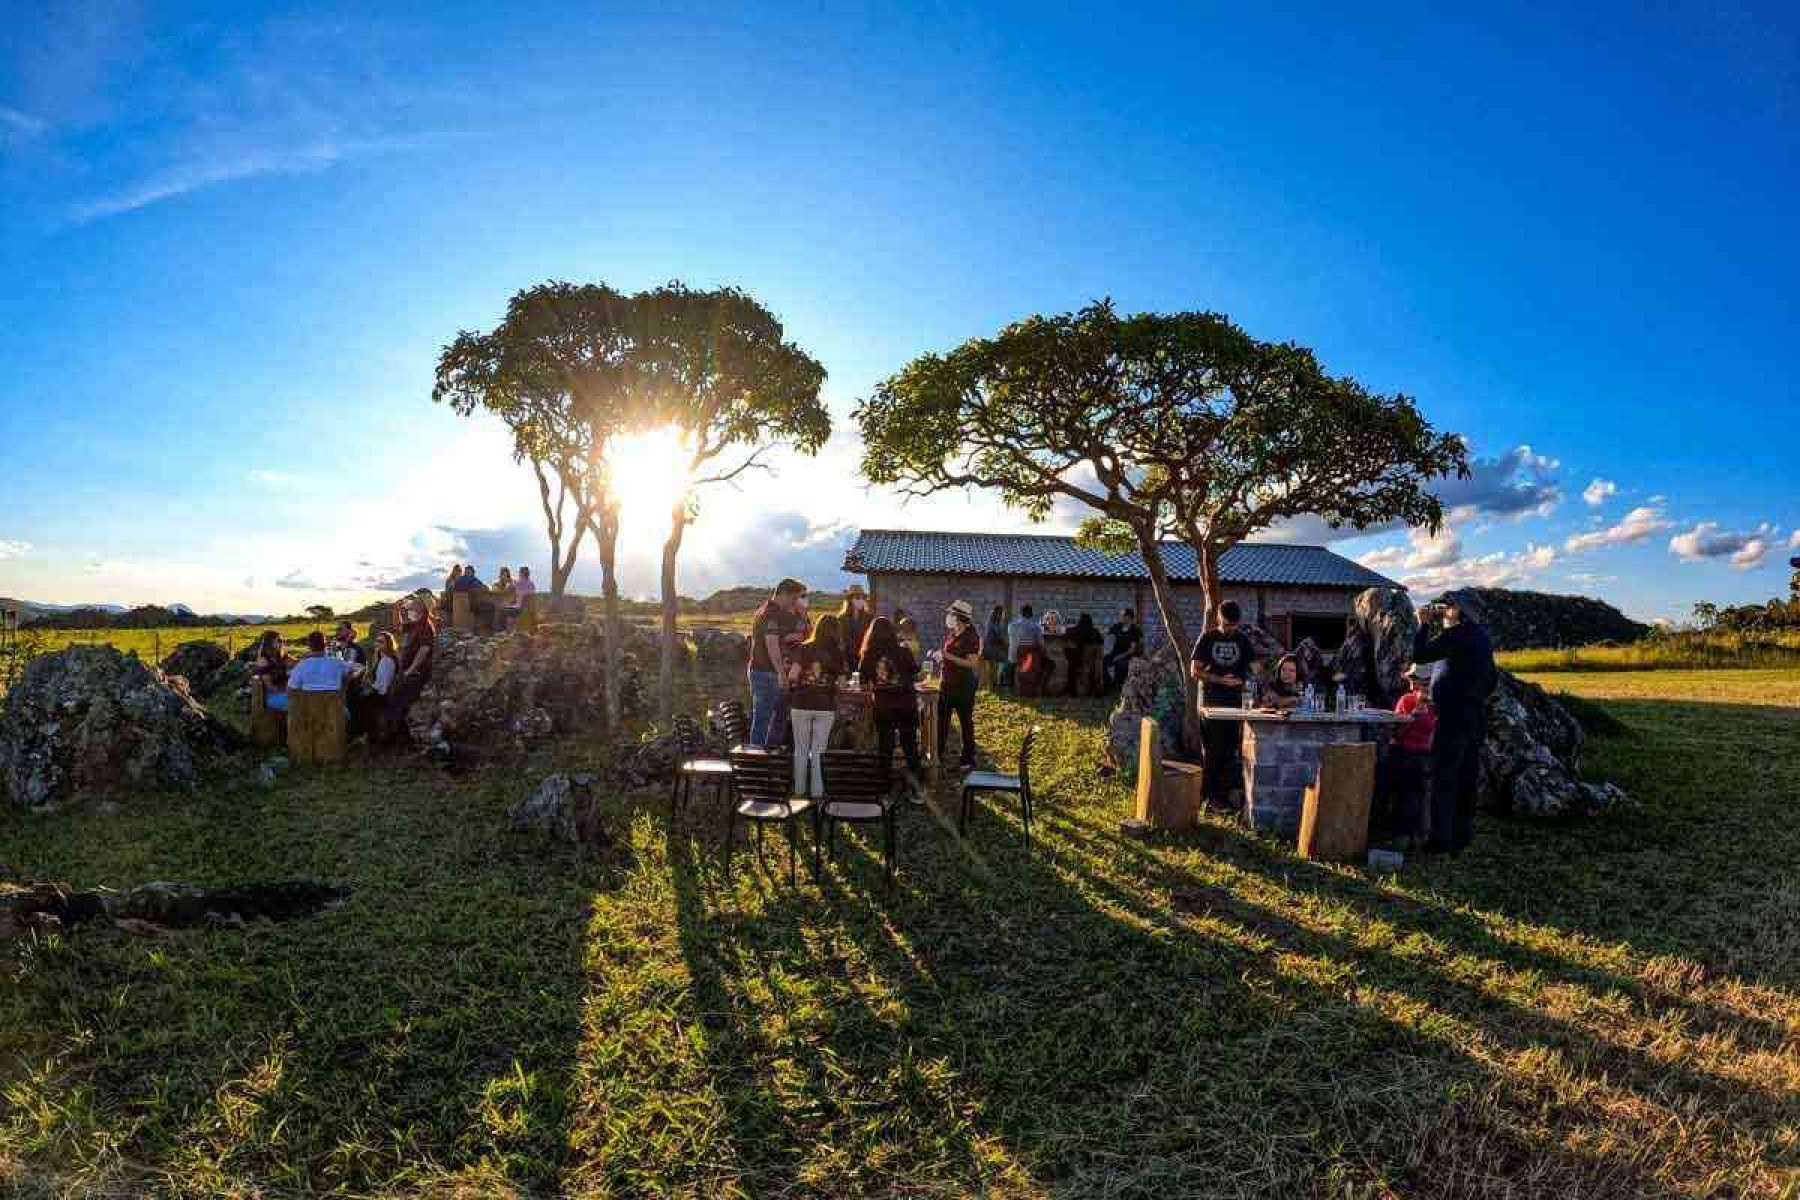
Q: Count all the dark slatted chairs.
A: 5